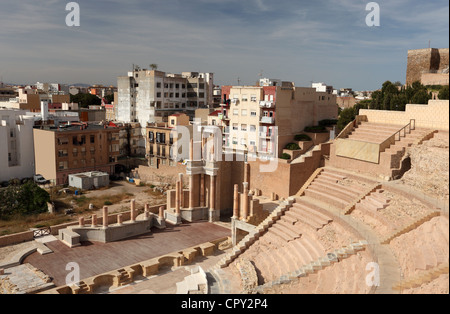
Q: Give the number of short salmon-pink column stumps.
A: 7